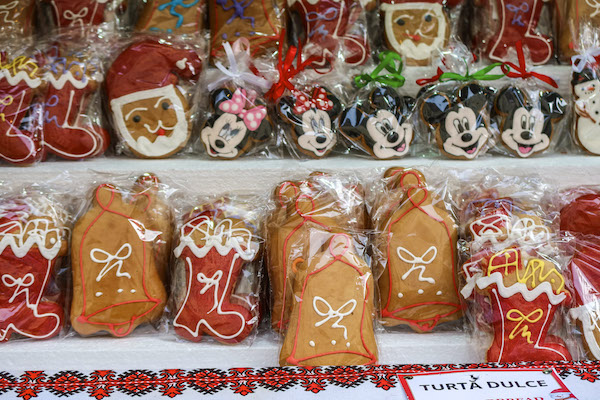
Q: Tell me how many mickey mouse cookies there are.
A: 3